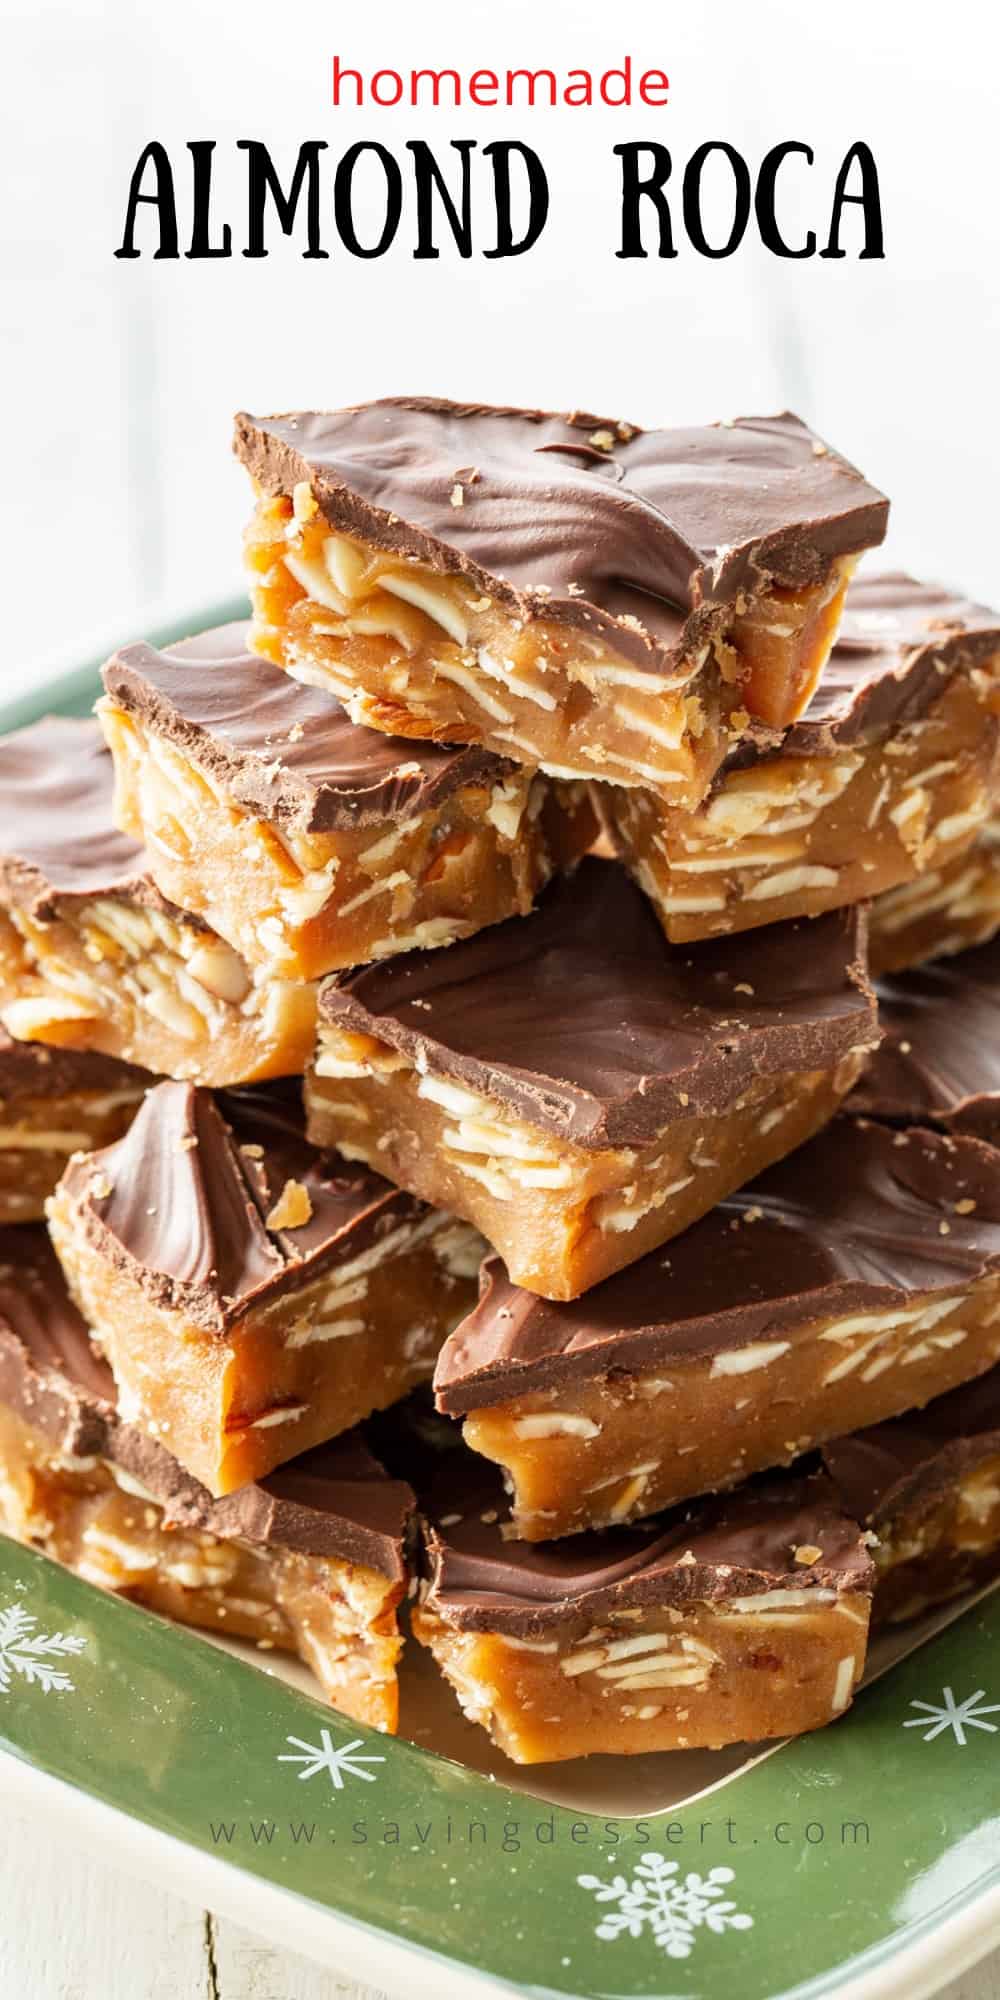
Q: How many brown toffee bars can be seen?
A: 13